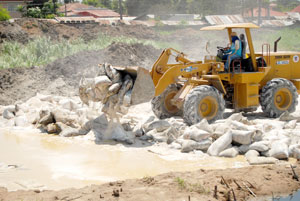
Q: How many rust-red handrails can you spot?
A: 2